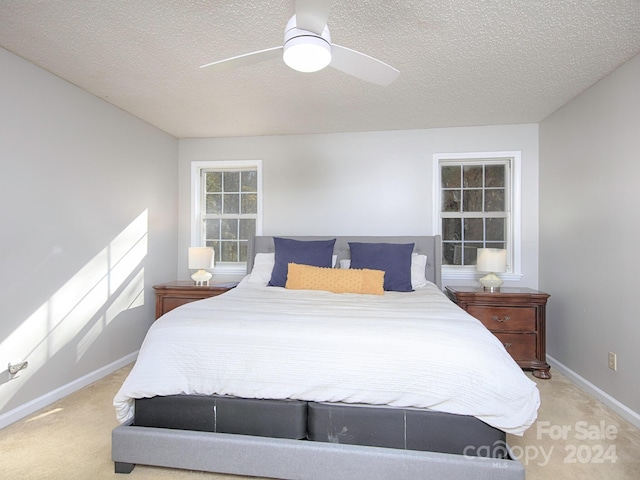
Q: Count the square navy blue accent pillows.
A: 2